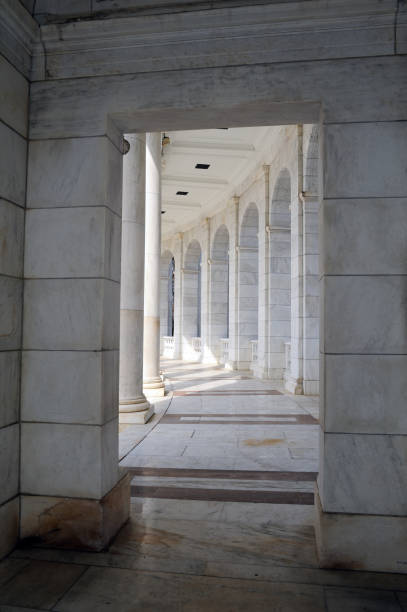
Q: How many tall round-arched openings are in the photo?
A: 6